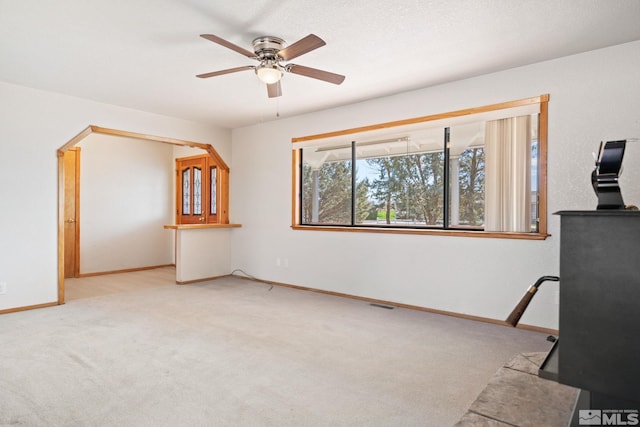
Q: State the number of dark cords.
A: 1